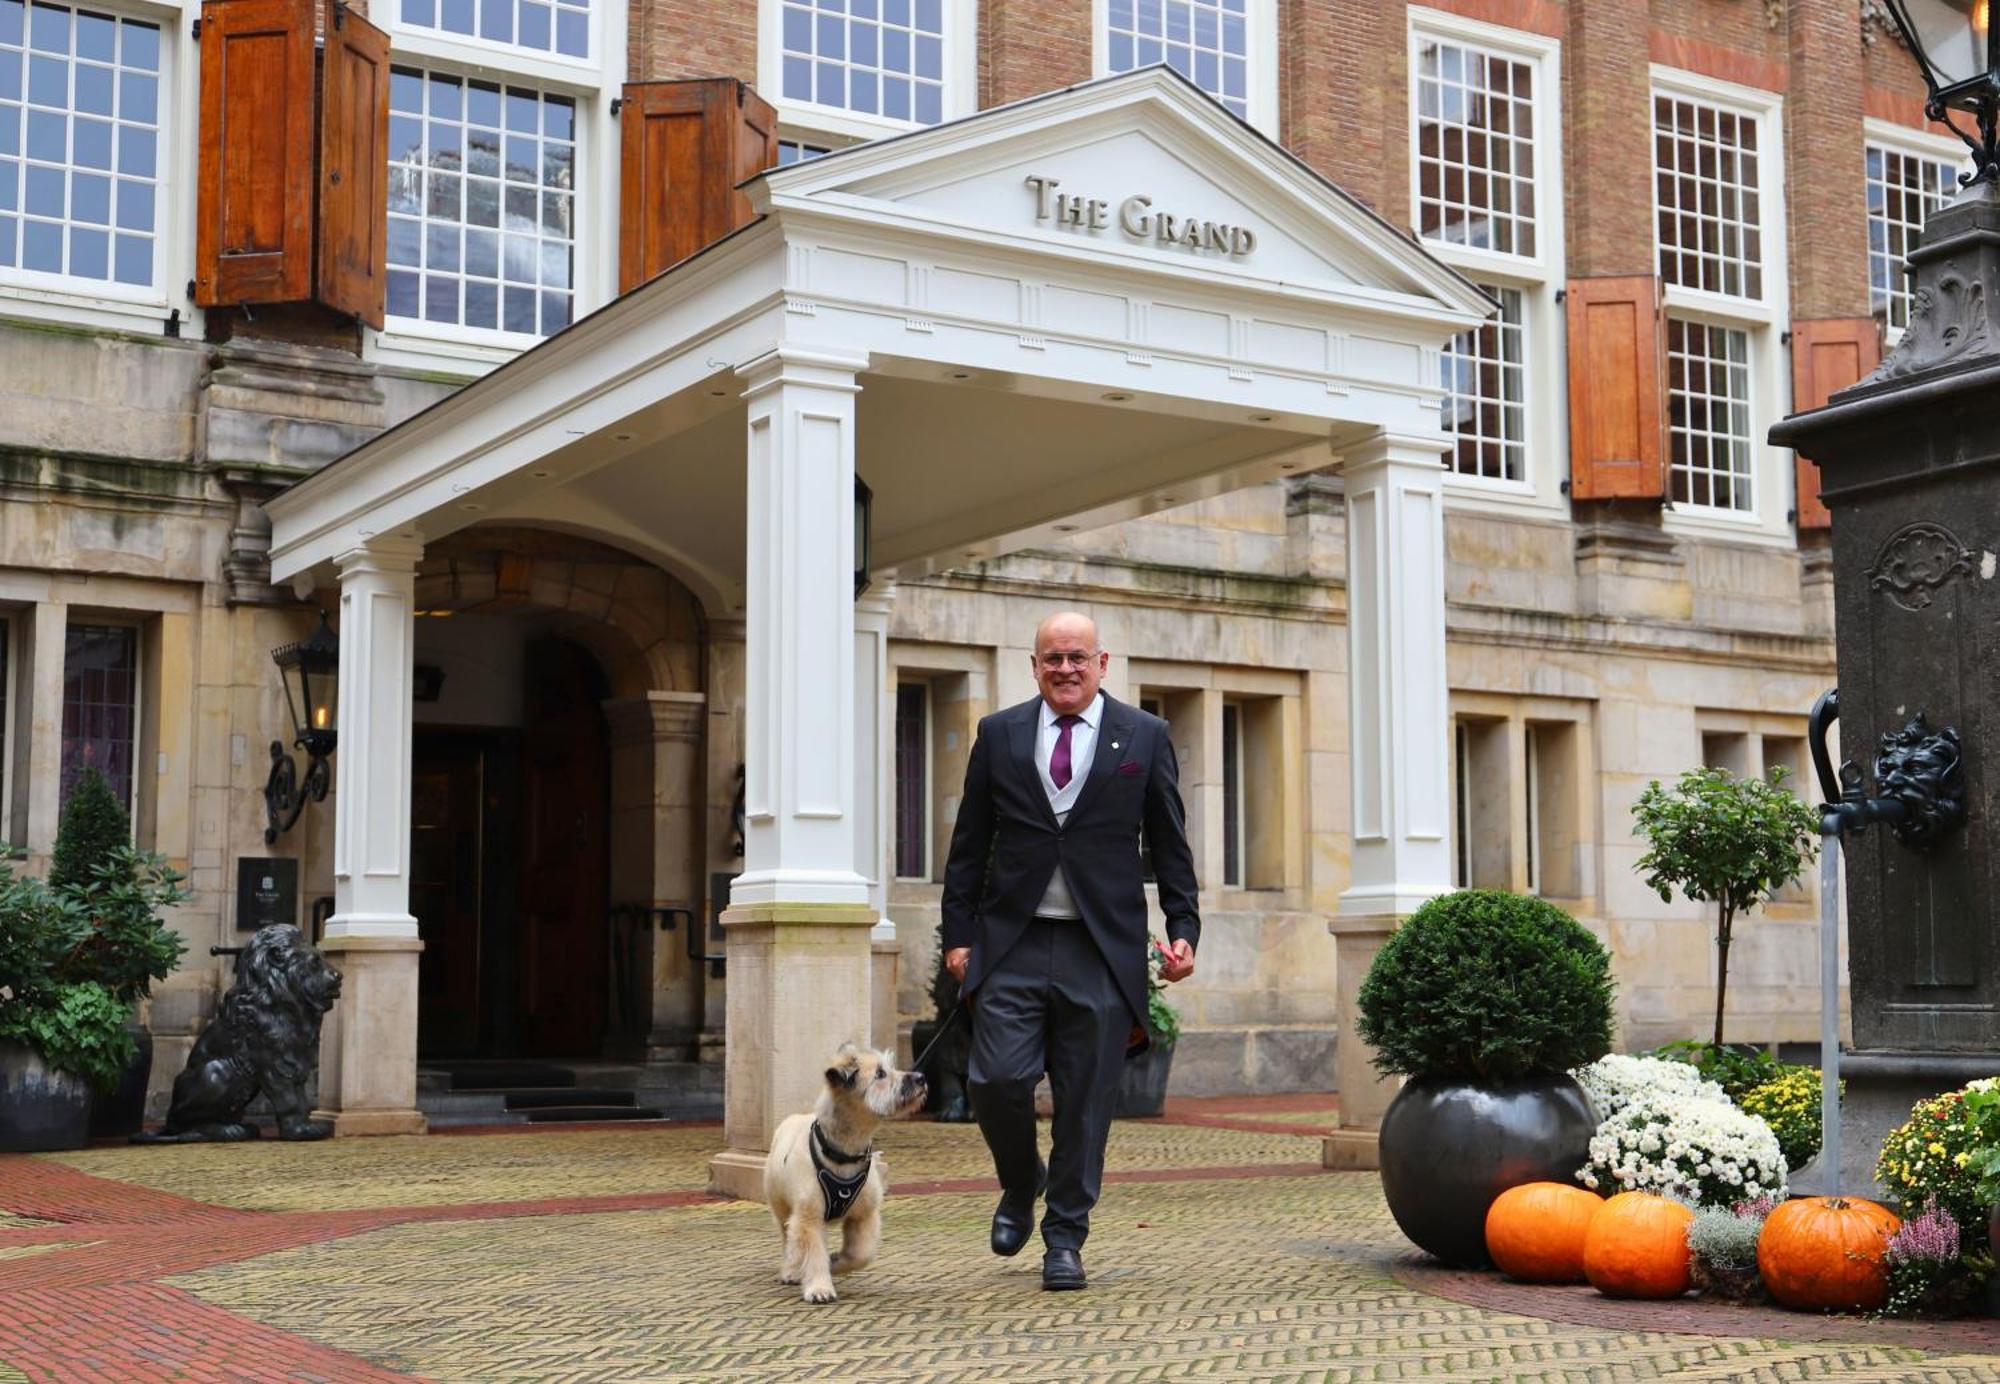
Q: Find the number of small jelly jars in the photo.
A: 0